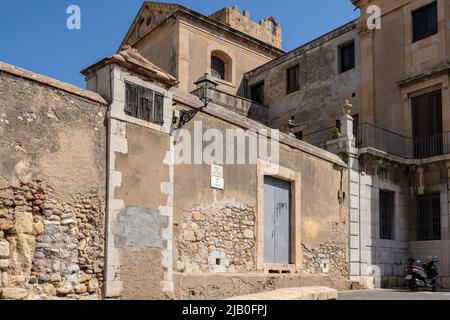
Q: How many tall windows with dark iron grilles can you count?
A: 2